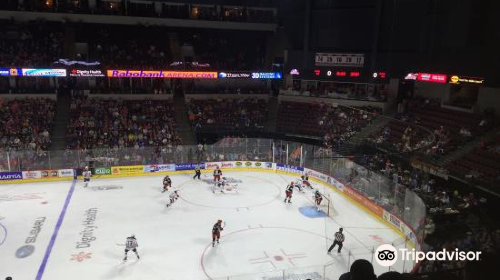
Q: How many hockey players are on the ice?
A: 11